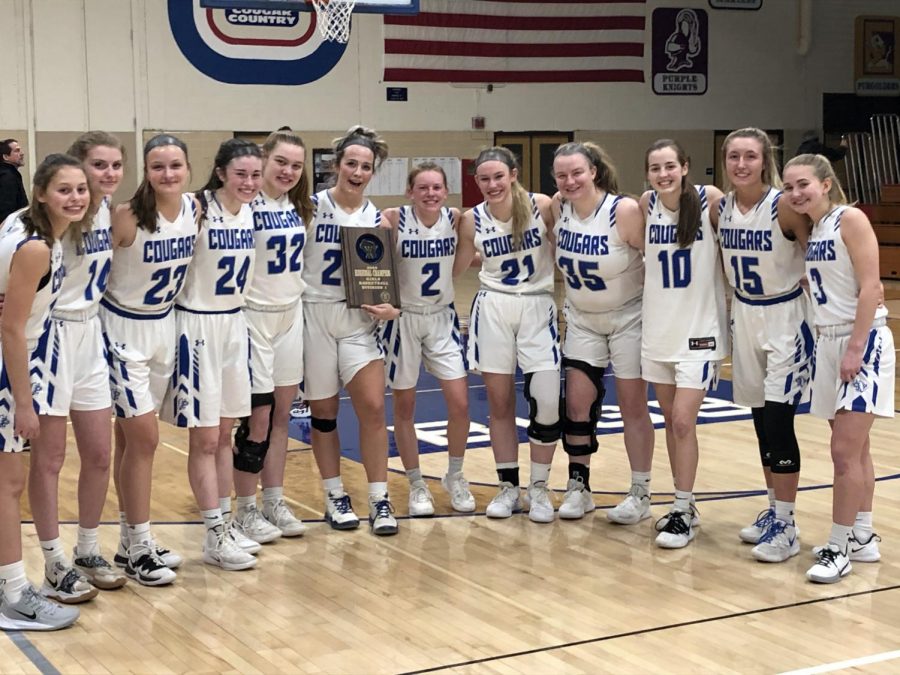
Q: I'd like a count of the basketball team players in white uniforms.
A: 12